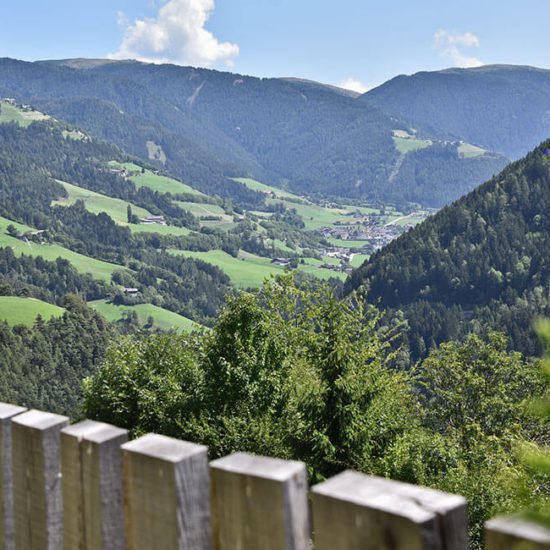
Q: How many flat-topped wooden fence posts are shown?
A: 7